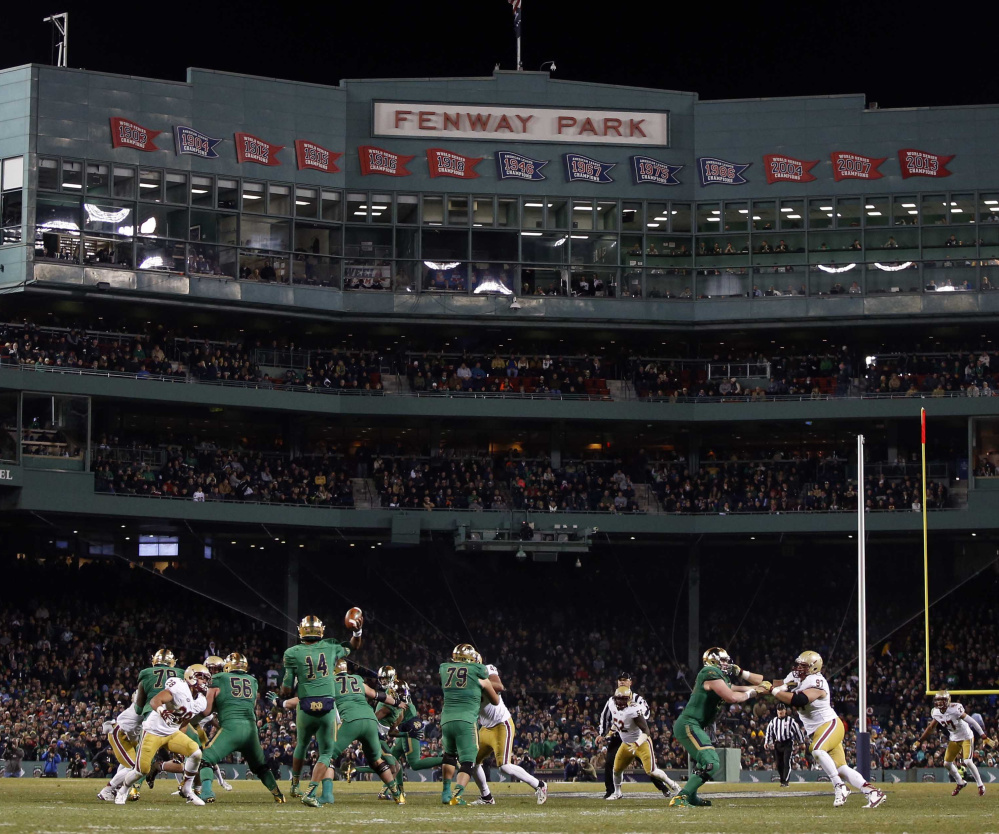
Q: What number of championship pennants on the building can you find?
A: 13